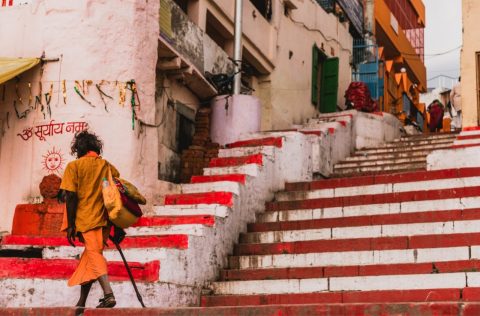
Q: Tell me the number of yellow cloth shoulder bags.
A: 1